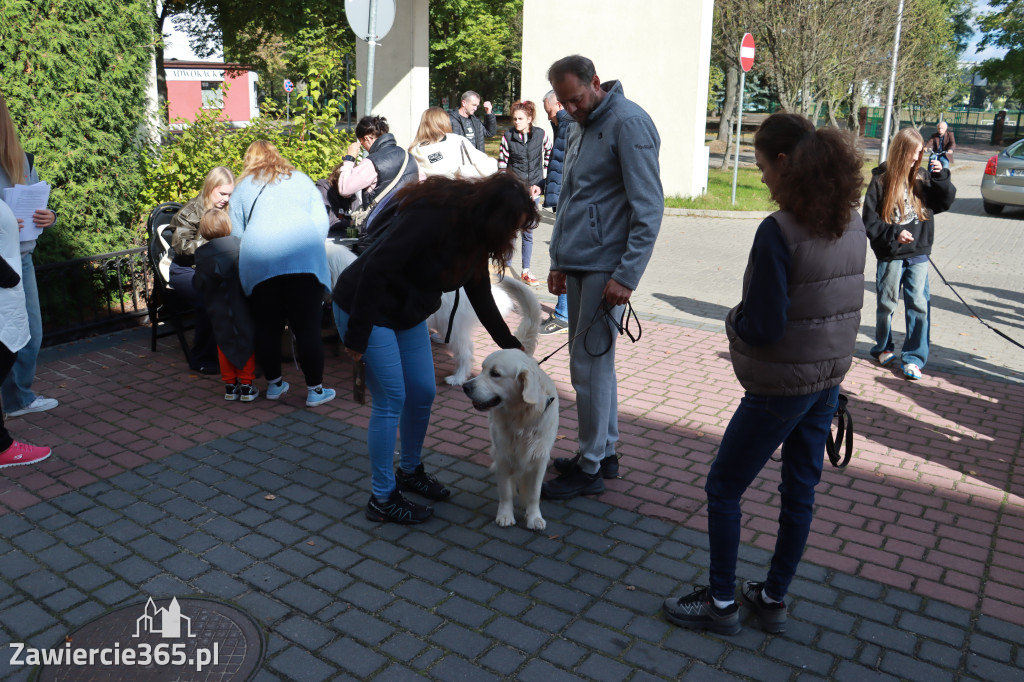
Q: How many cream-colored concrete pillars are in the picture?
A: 2